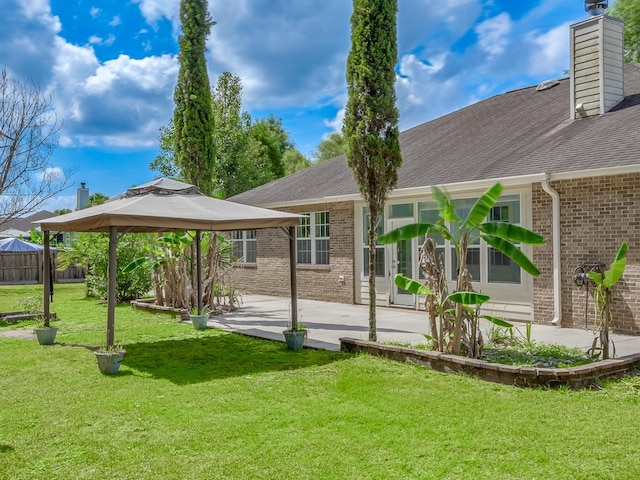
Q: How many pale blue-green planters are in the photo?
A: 4